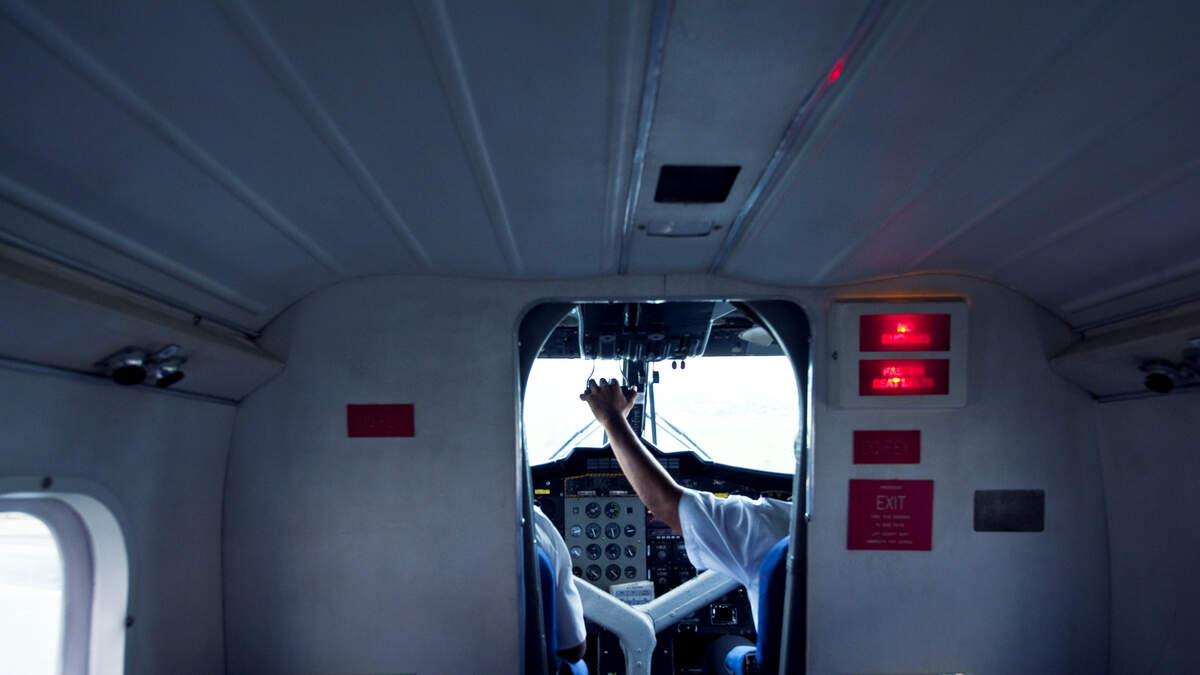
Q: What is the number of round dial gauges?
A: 14